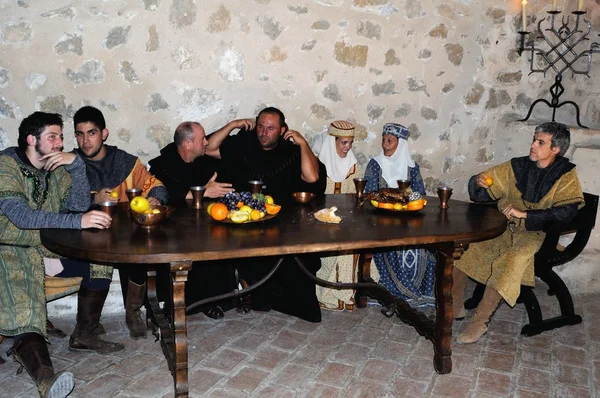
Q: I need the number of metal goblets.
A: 7